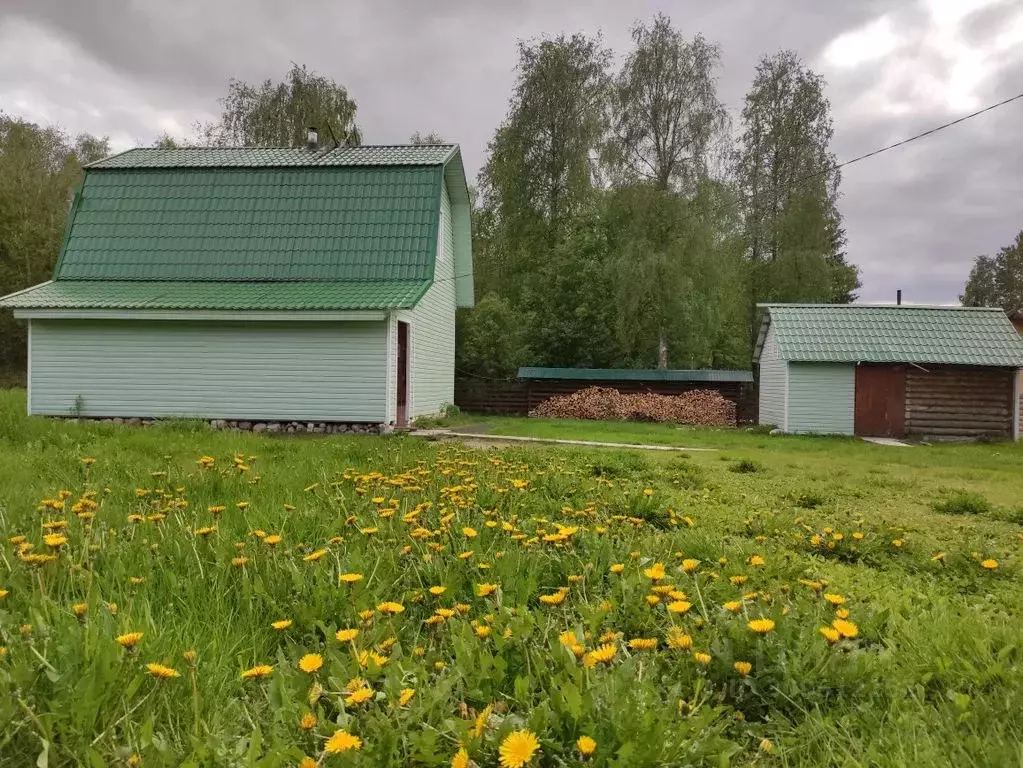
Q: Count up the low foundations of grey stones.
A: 1